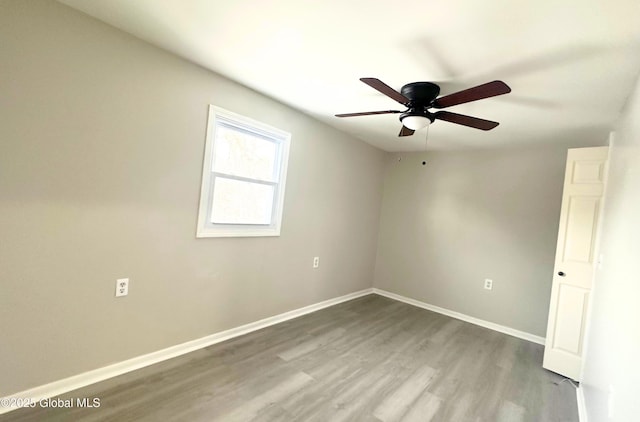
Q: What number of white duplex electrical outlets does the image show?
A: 3